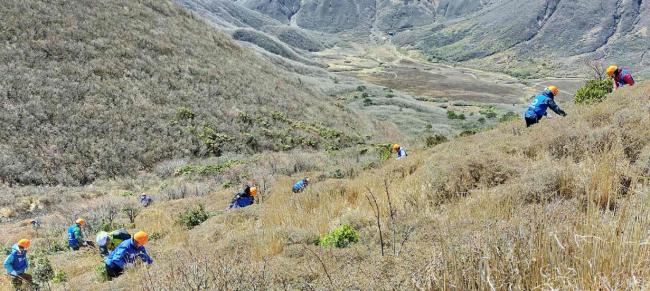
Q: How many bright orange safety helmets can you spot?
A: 7